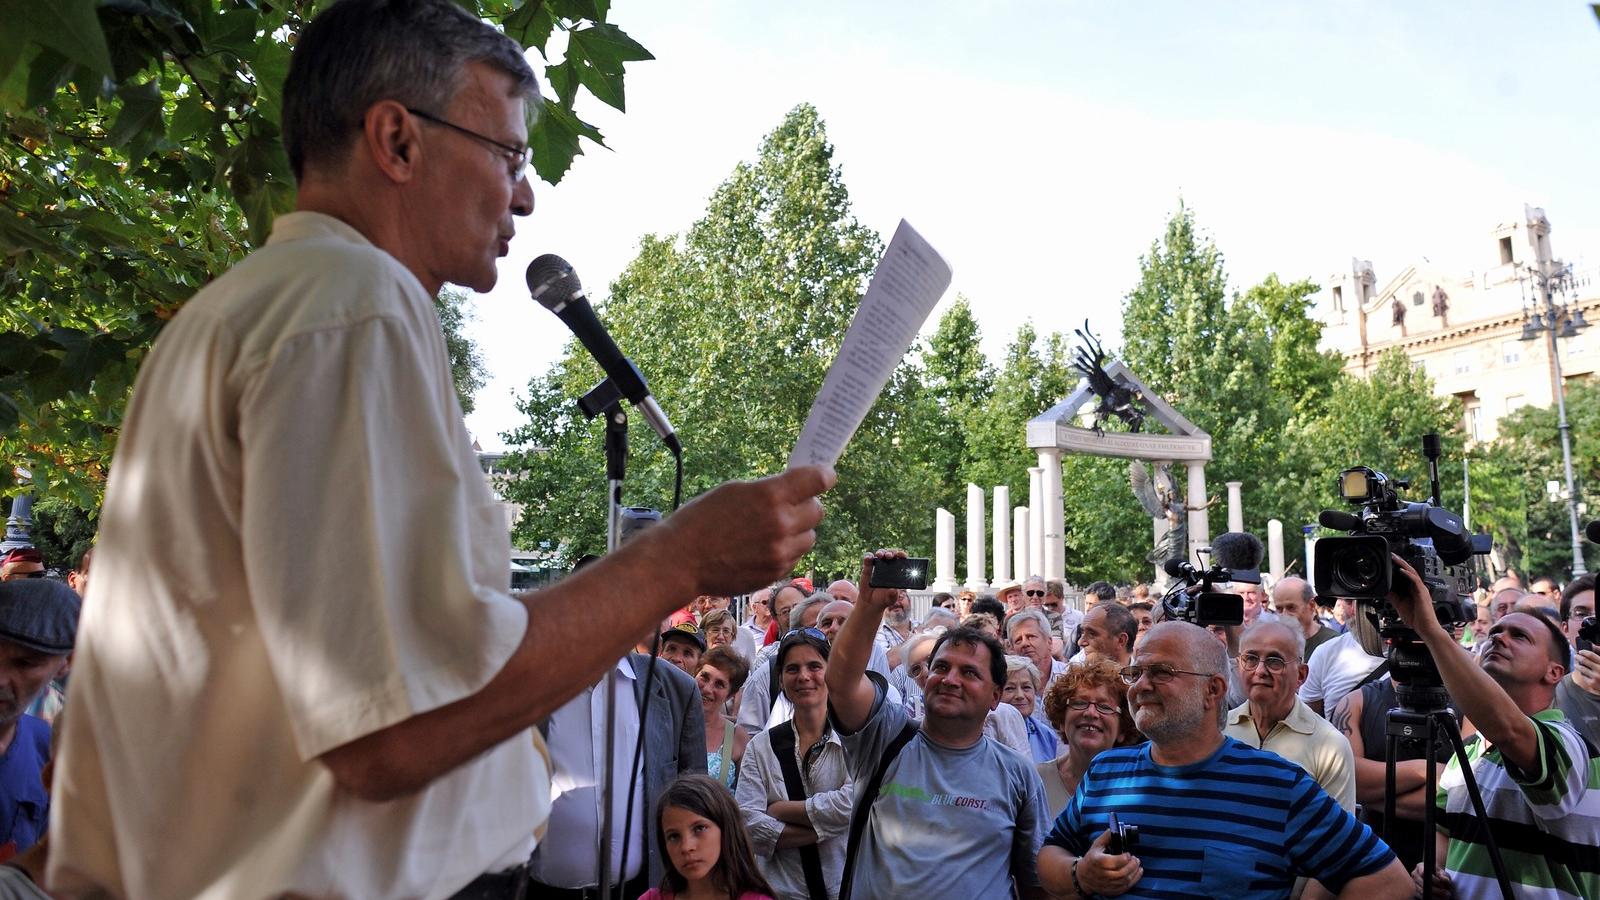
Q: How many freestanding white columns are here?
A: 7